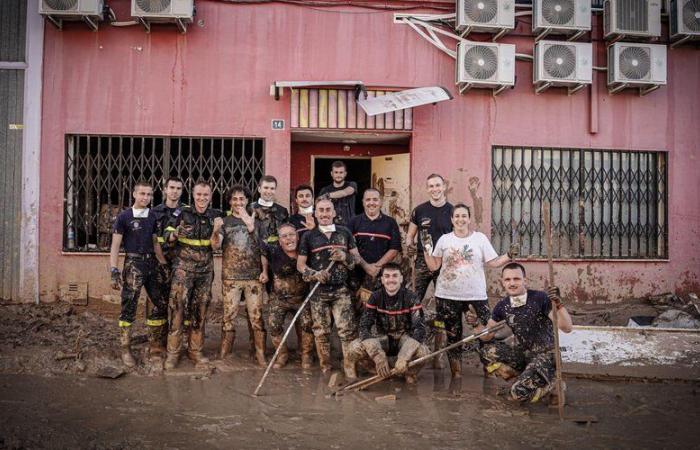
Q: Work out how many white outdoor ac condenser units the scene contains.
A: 9